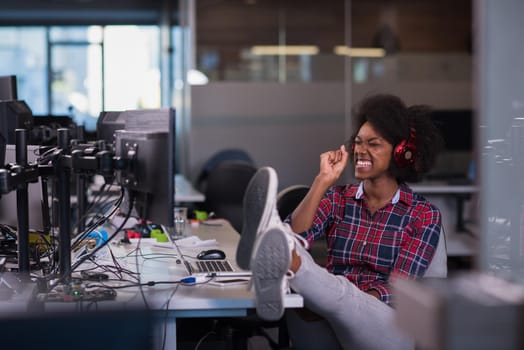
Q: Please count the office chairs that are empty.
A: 3